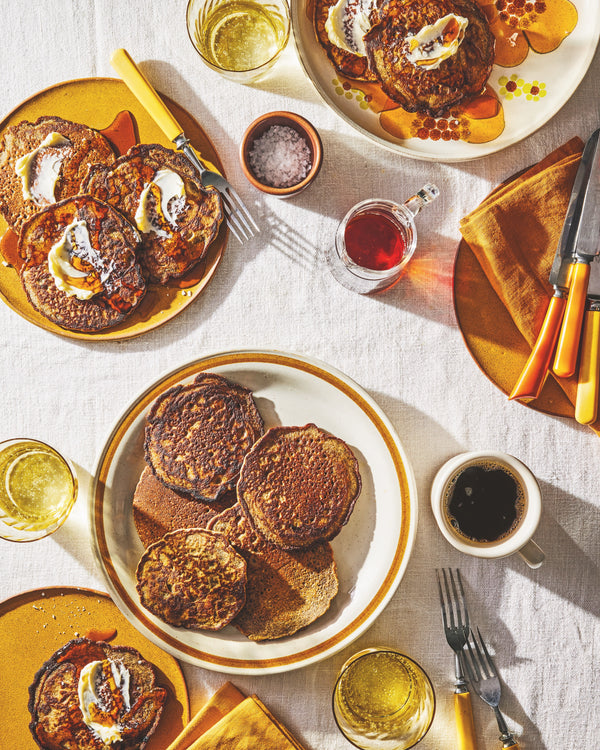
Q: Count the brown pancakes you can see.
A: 11